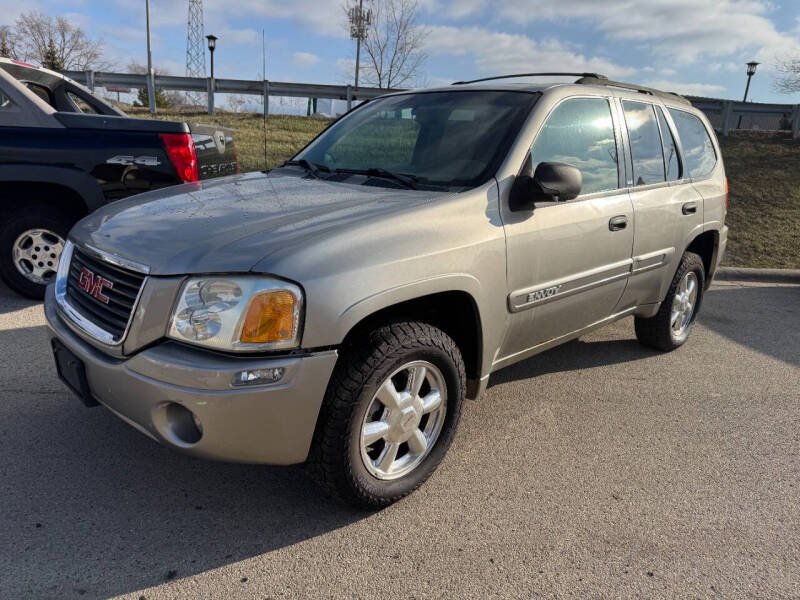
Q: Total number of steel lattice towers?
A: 1